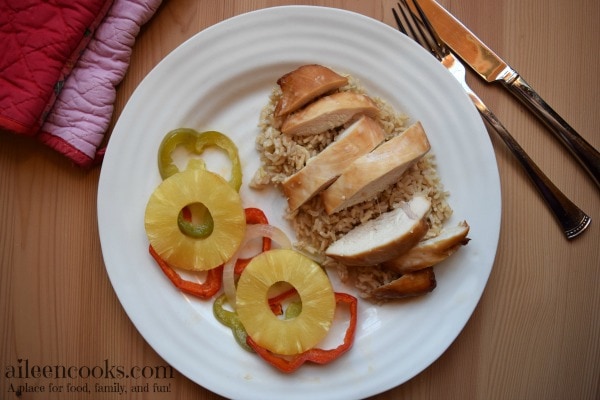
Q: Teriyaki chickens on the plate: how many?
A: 7